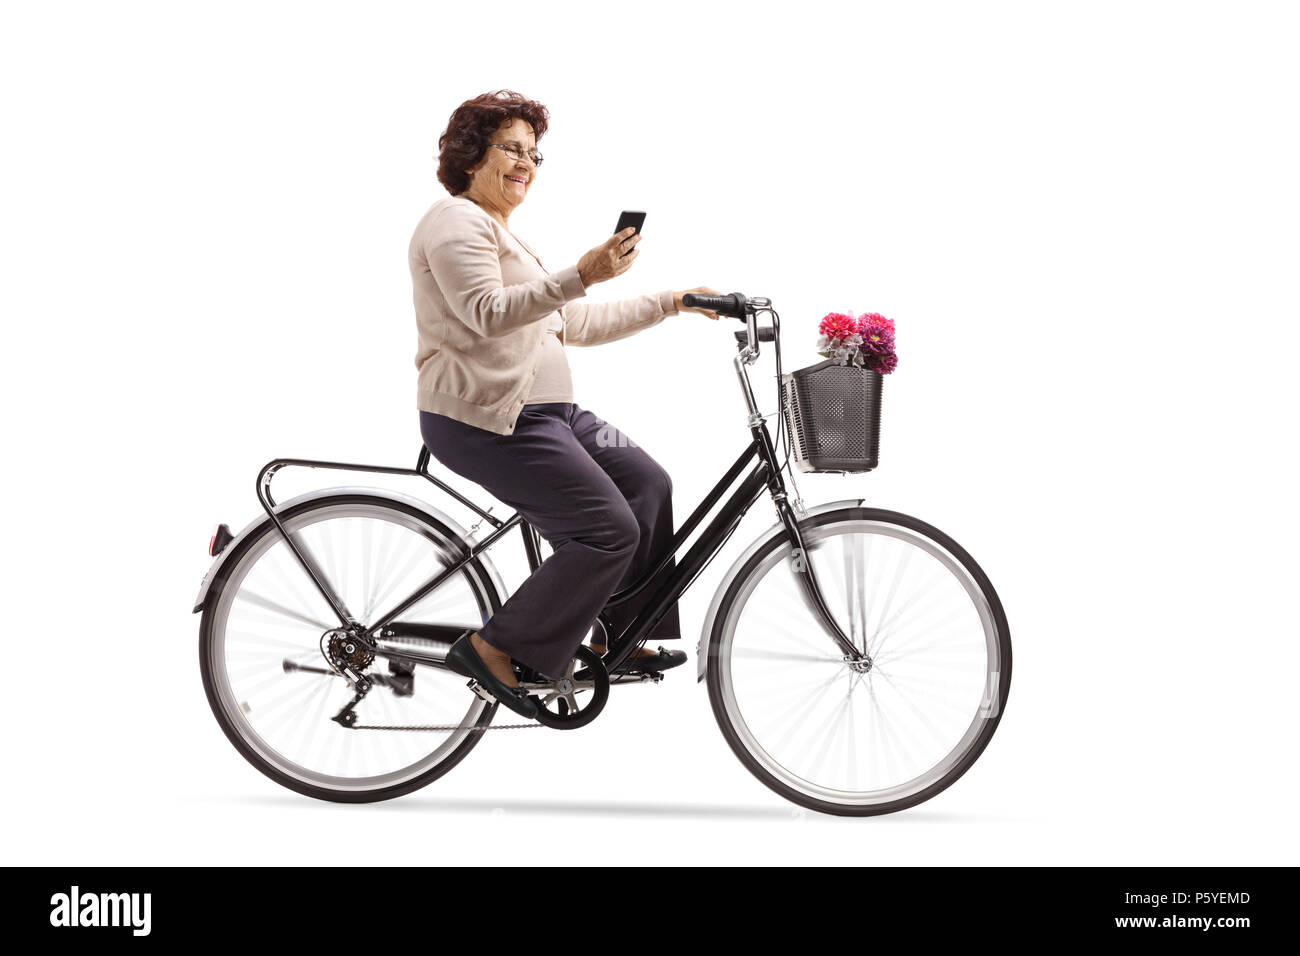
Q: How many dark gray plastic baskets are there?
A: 1